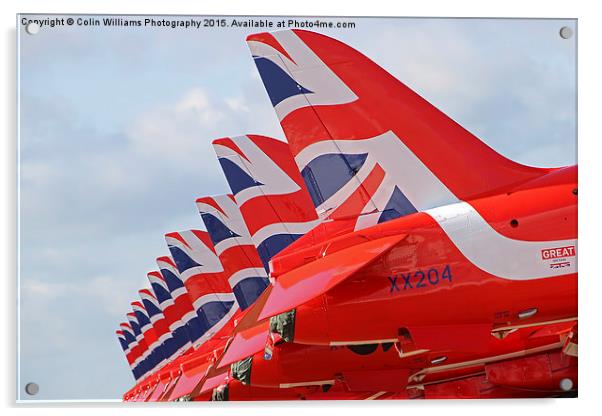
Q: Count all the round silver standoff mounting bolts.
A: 4